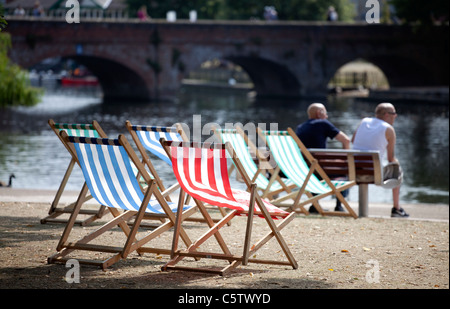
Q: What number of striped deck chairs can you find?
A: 6